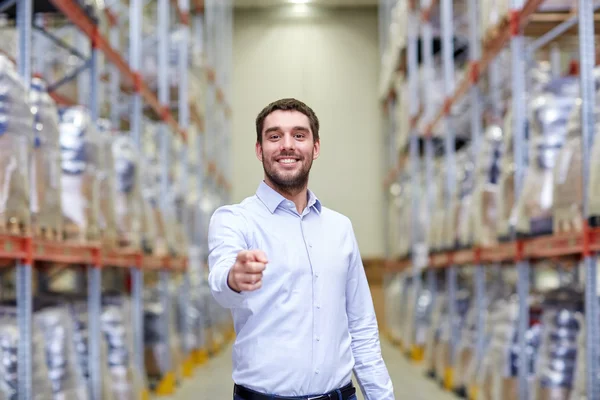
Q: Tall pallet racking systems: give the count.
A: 2